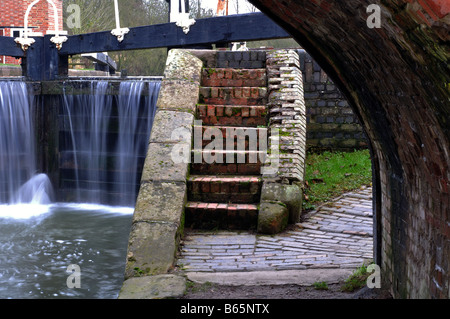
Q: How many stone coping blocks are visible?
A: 7